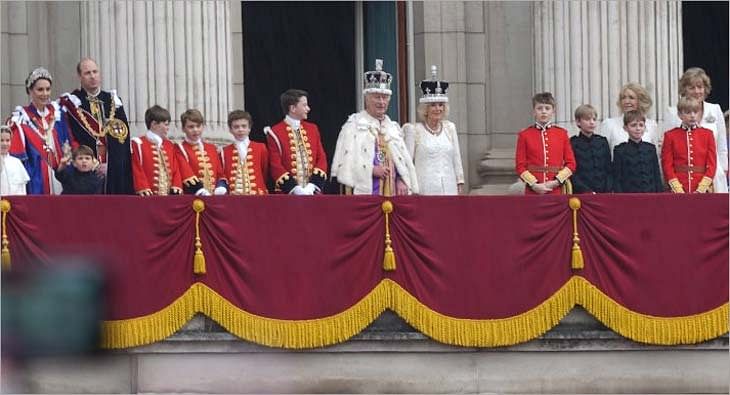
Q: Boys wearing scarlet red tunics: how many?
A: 6